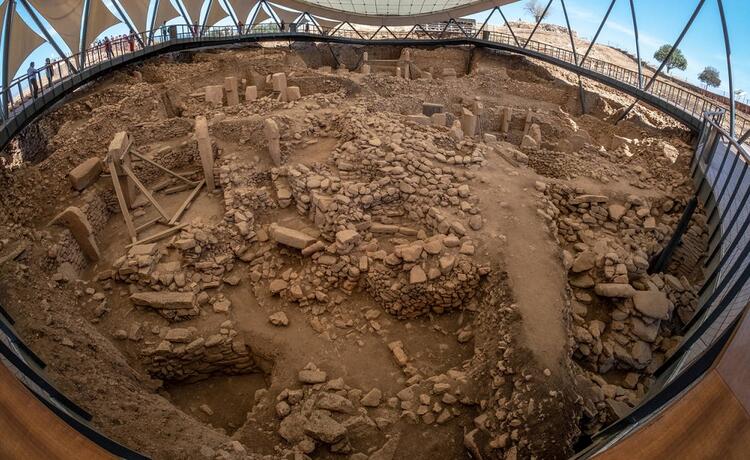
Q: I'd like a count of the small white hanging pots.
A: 0